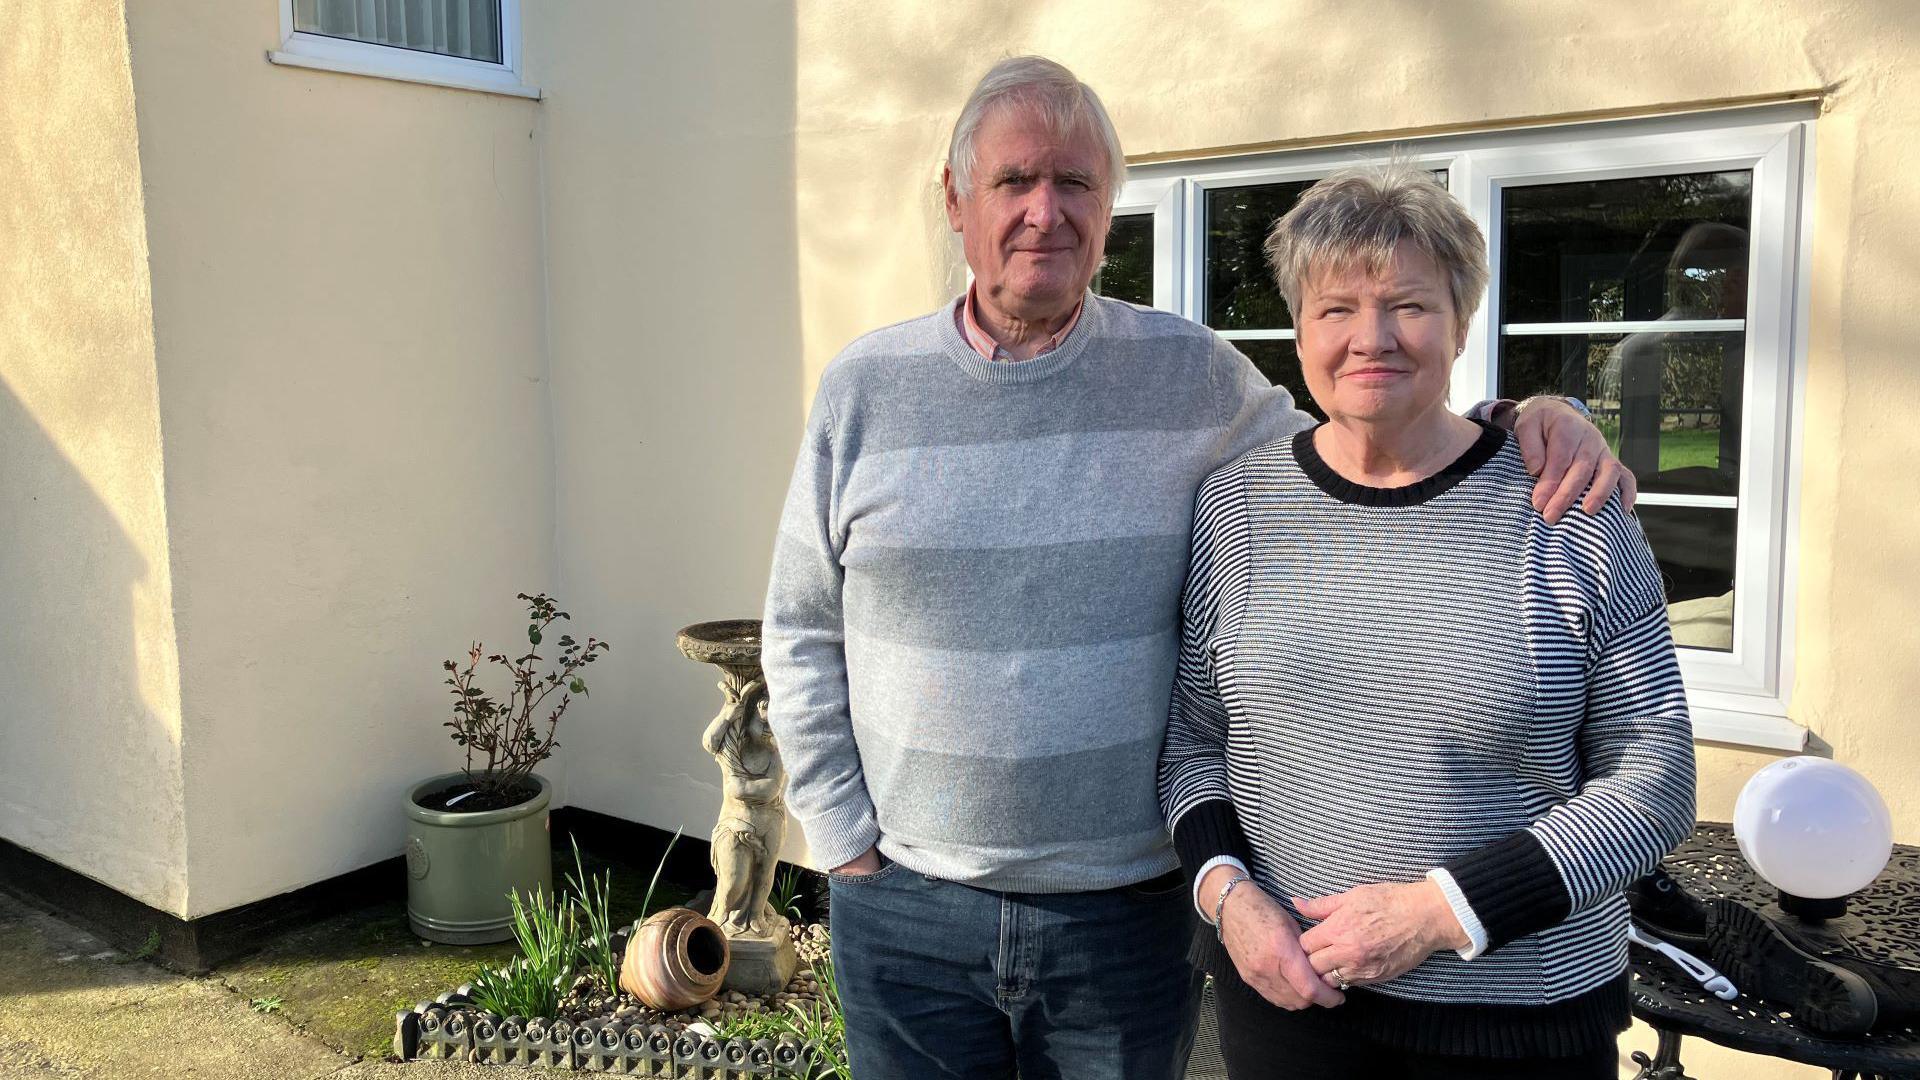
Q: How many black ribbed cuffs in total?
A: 2